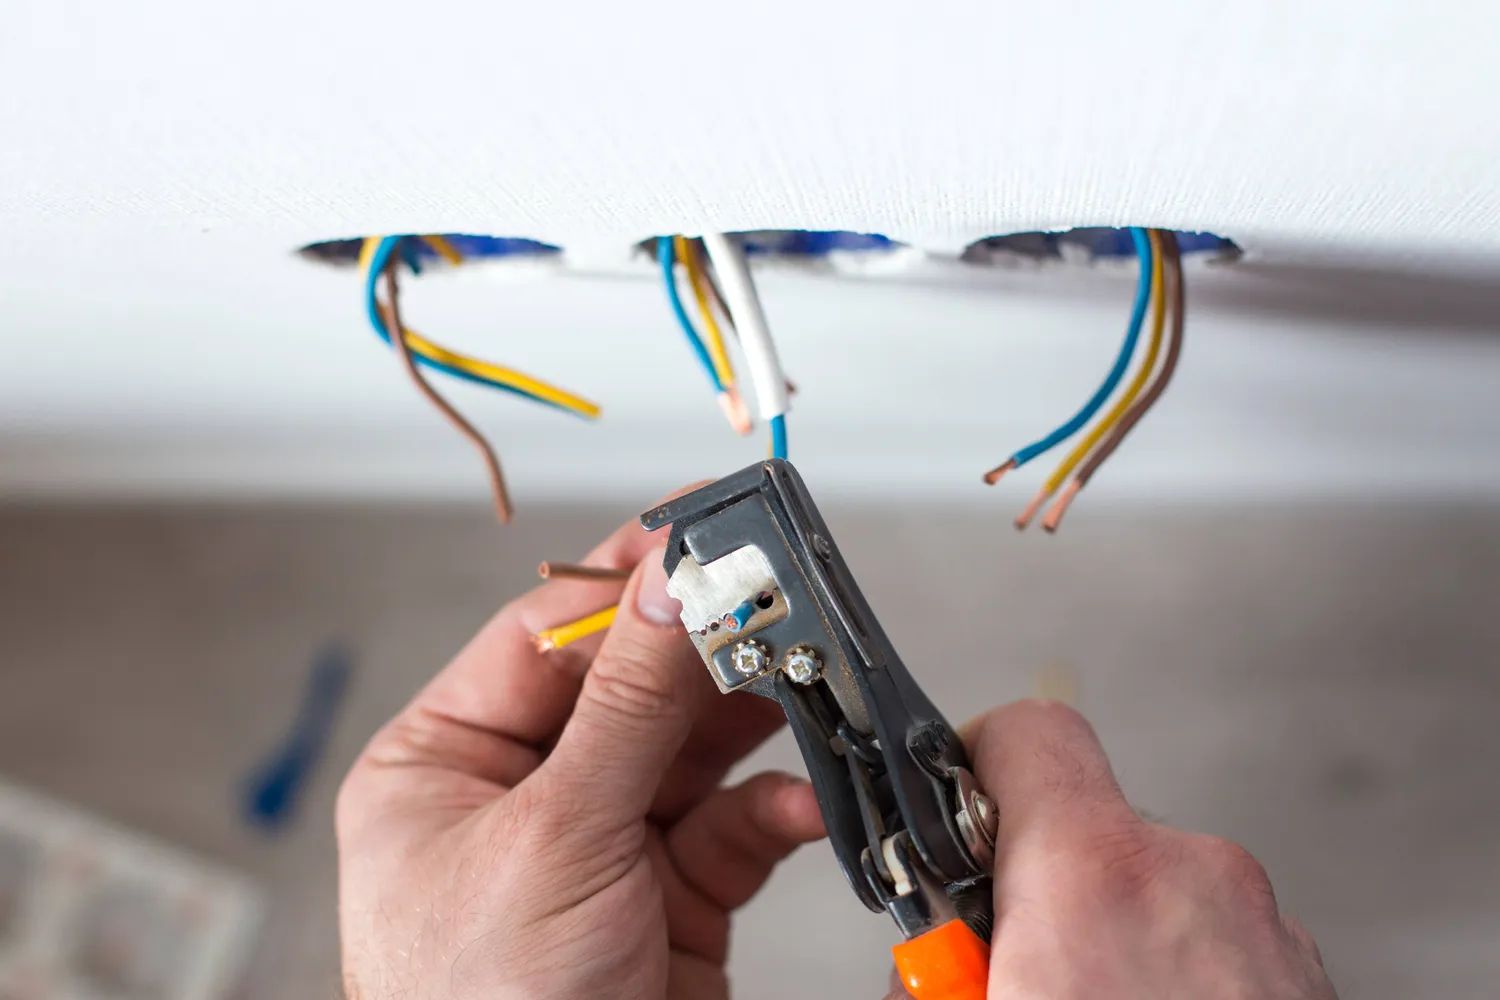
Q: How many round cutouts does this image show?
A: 3